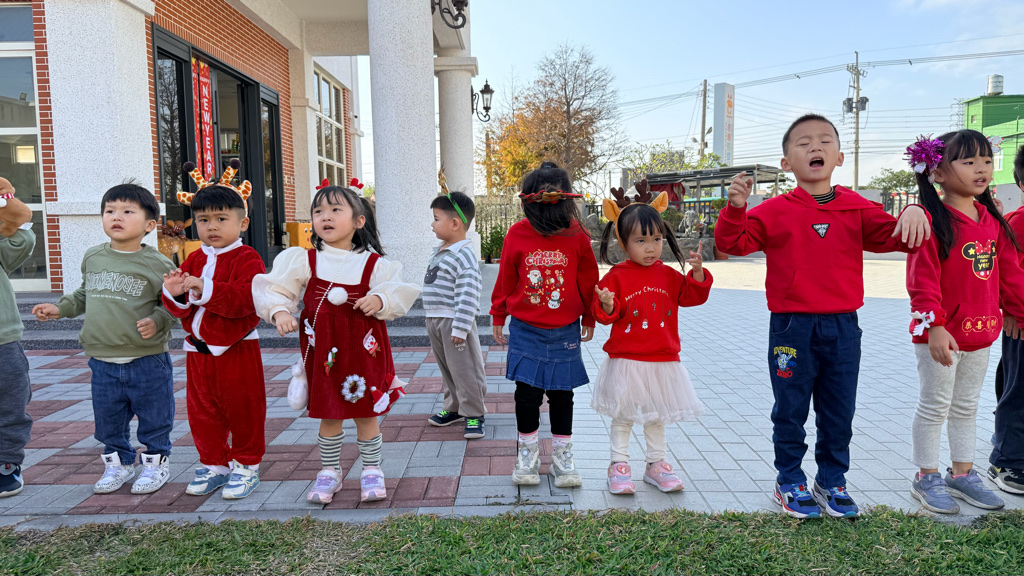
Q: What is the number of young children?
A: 10